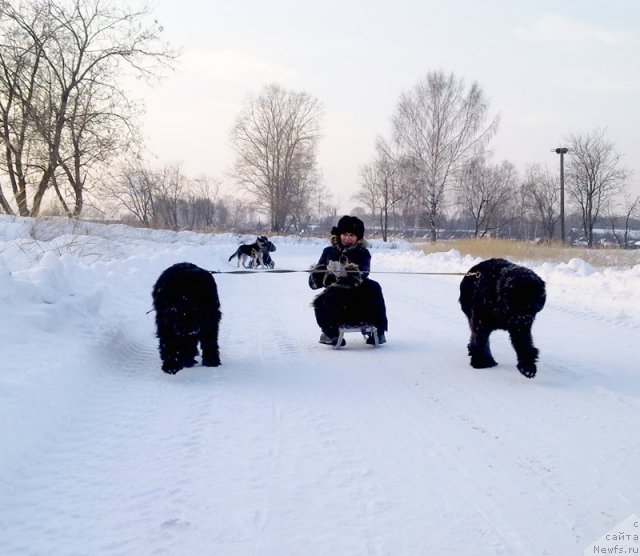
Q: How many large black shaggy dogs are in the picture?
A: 2